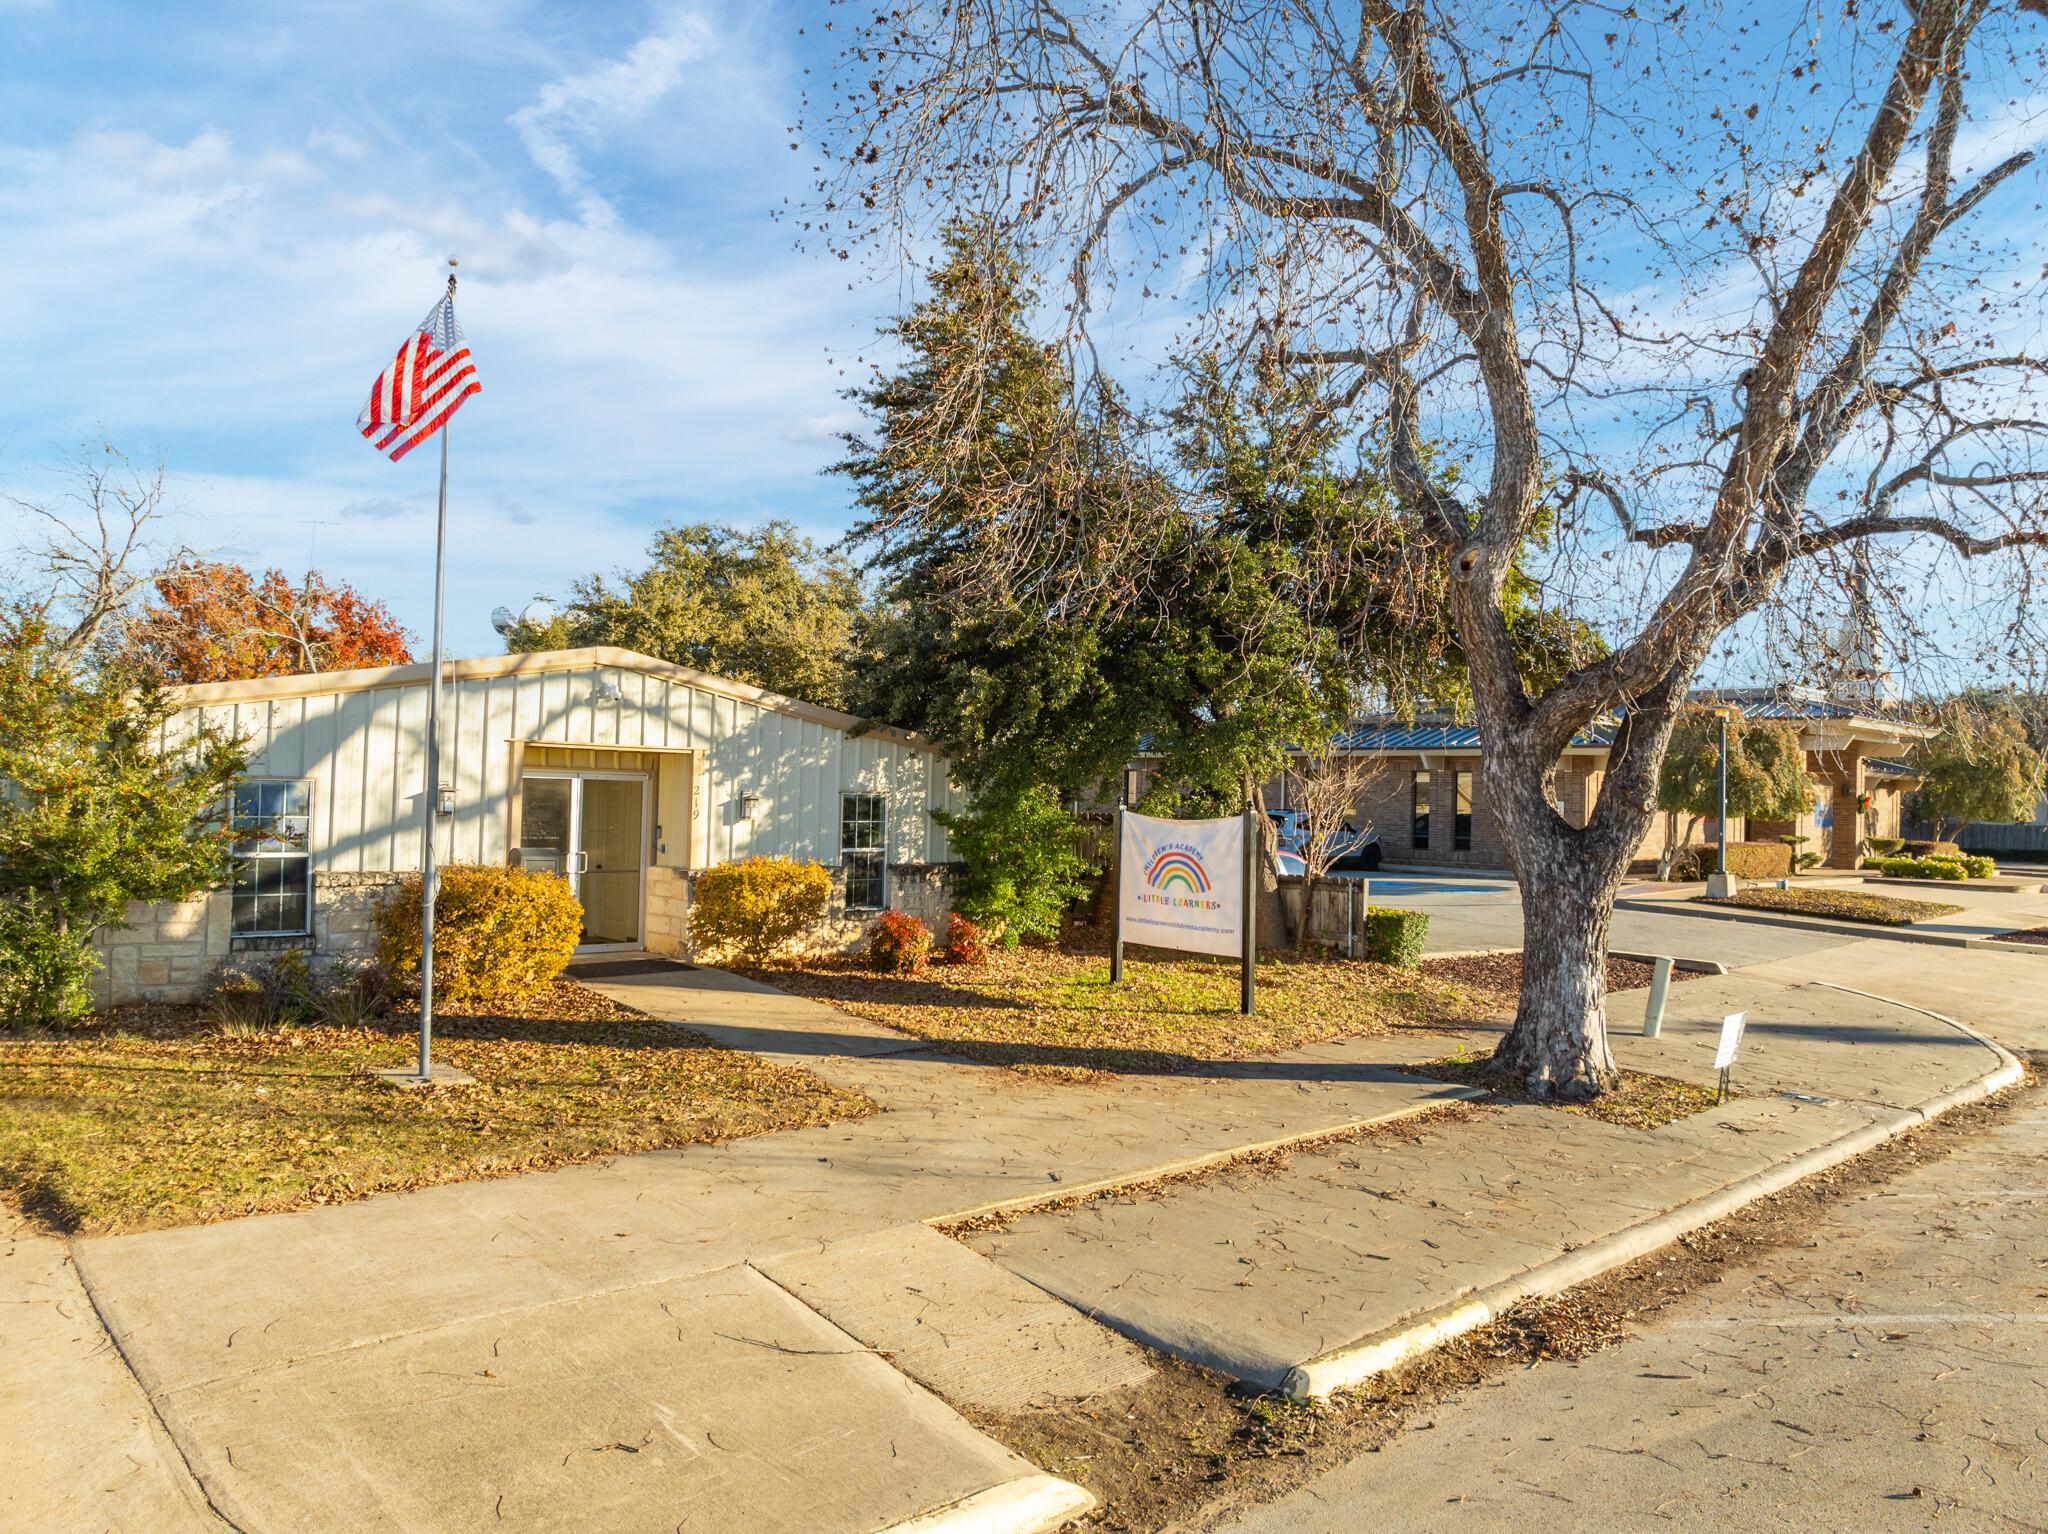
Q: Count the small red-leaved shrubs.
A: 2